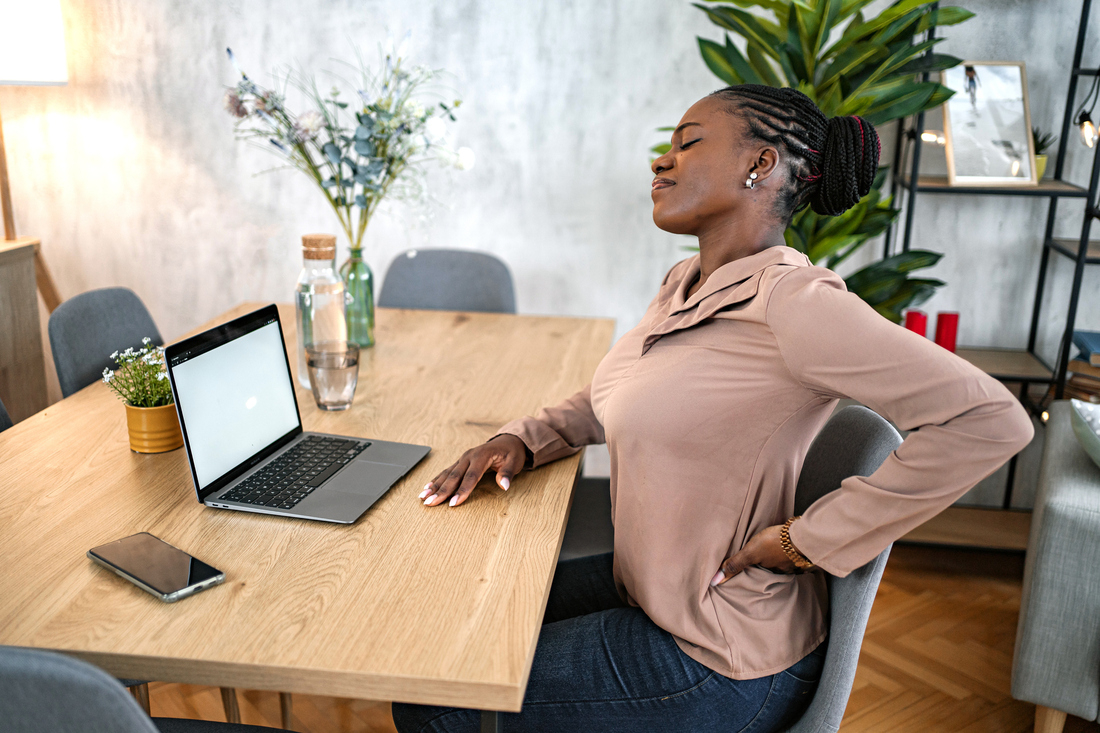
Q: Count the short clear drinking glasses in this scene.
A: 1